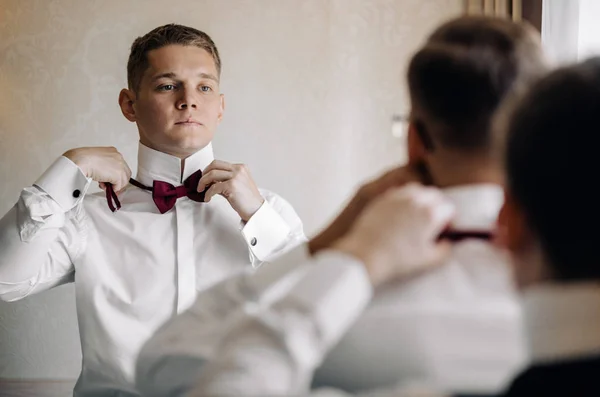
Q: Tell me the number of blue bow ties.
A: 0